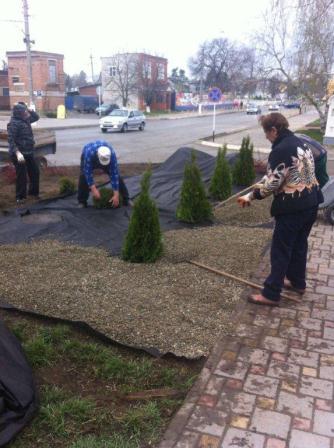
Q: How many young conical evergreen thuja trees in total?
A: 4